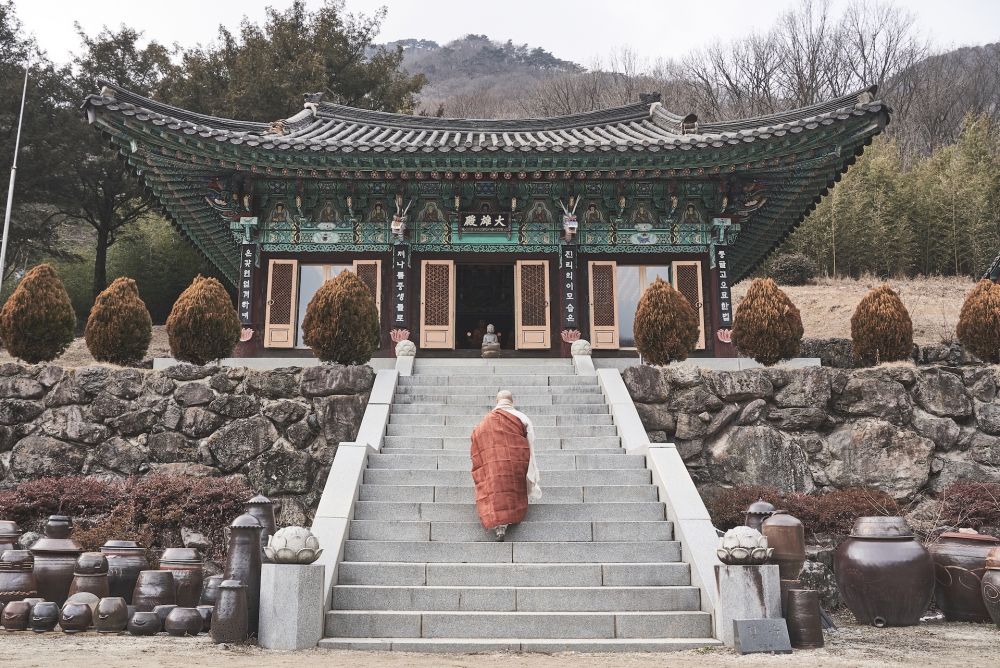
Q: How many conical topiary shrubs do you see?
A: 8